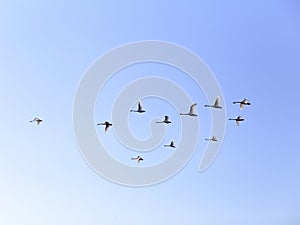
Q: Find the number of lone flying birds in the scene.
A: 1